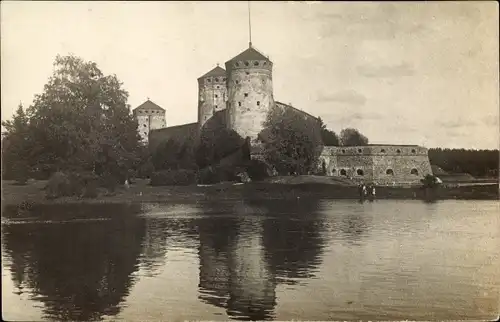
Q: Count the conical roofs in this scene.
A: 3